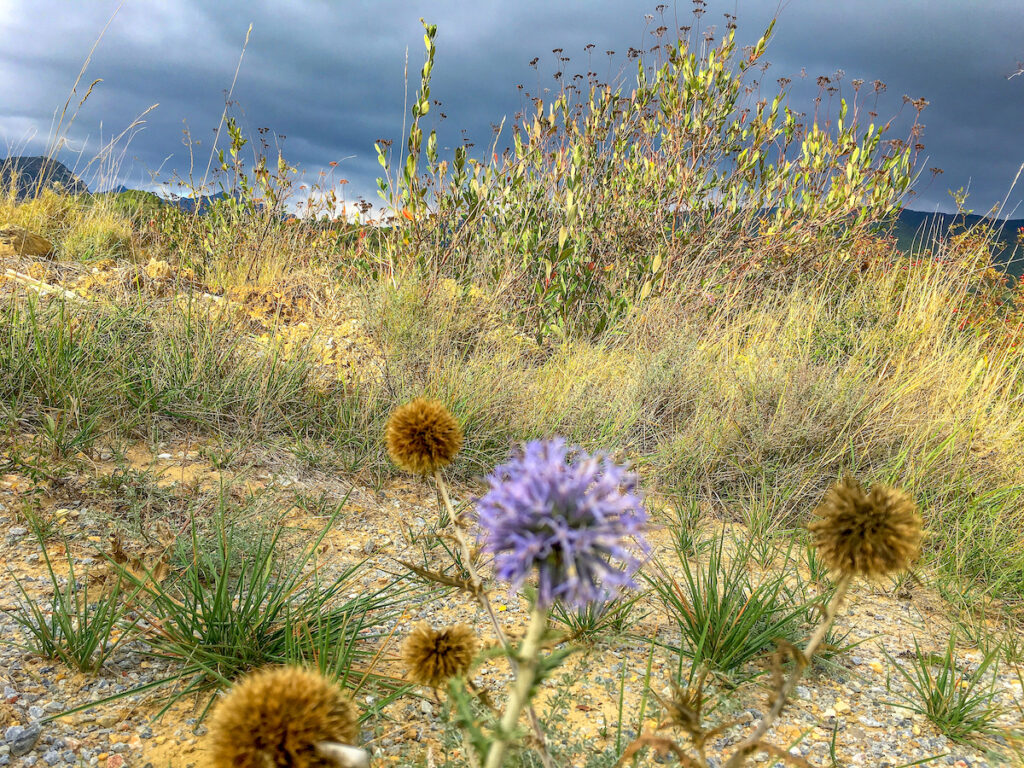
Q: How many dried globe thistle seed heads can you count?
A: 4